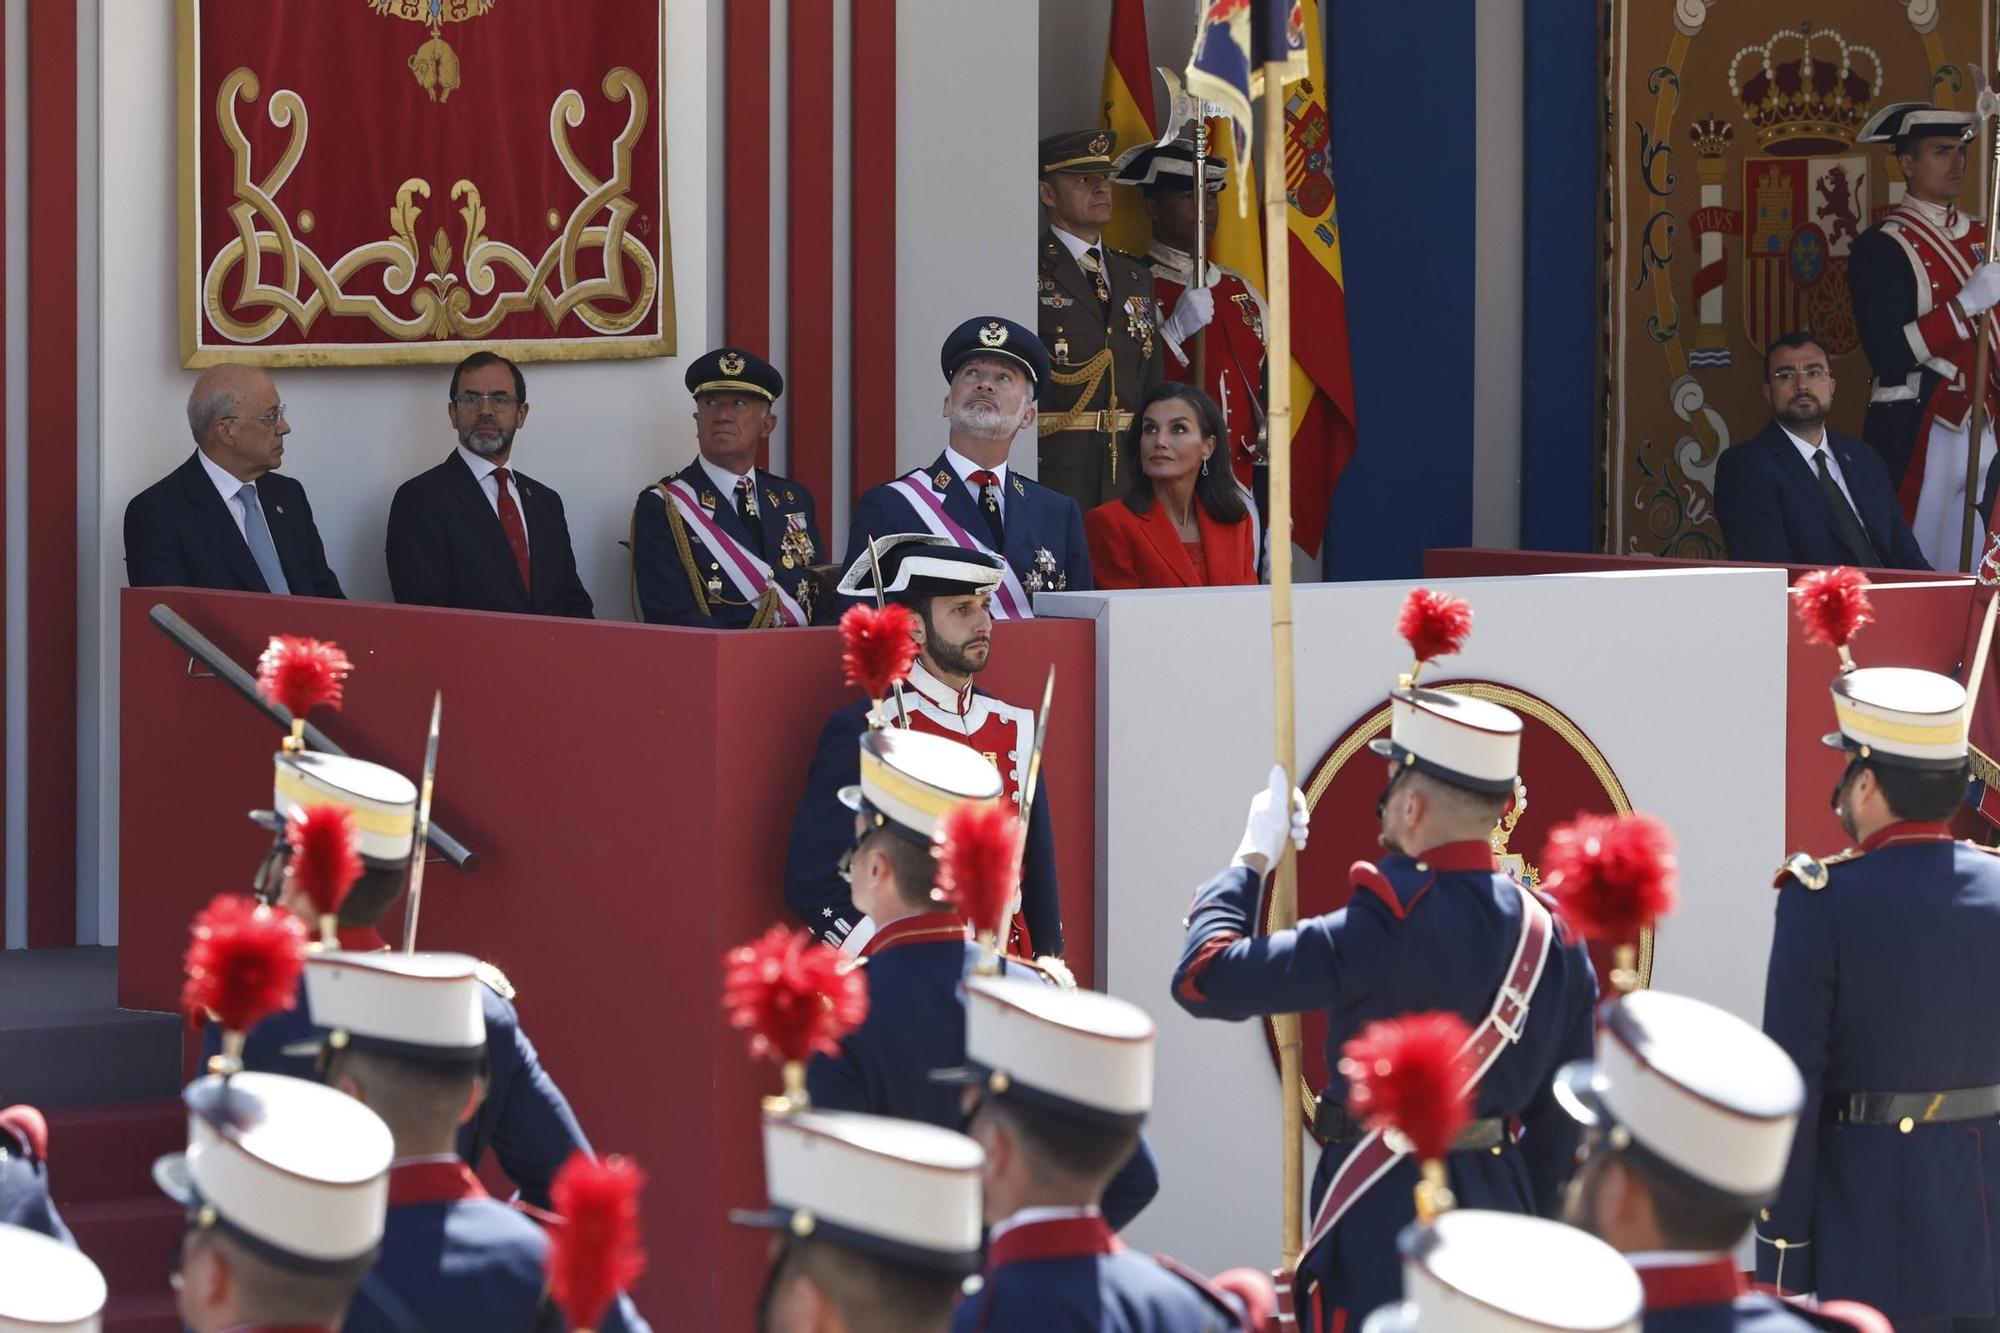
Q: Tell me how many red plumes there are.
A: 11